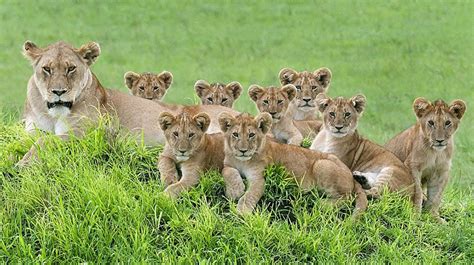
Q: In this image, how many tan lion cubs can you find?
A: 8